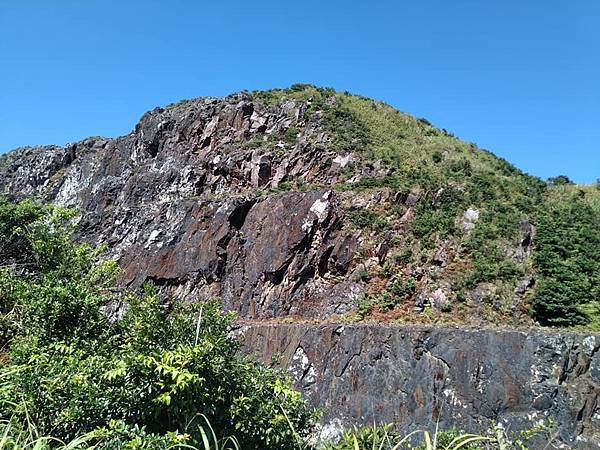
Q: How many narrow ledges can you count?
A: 2